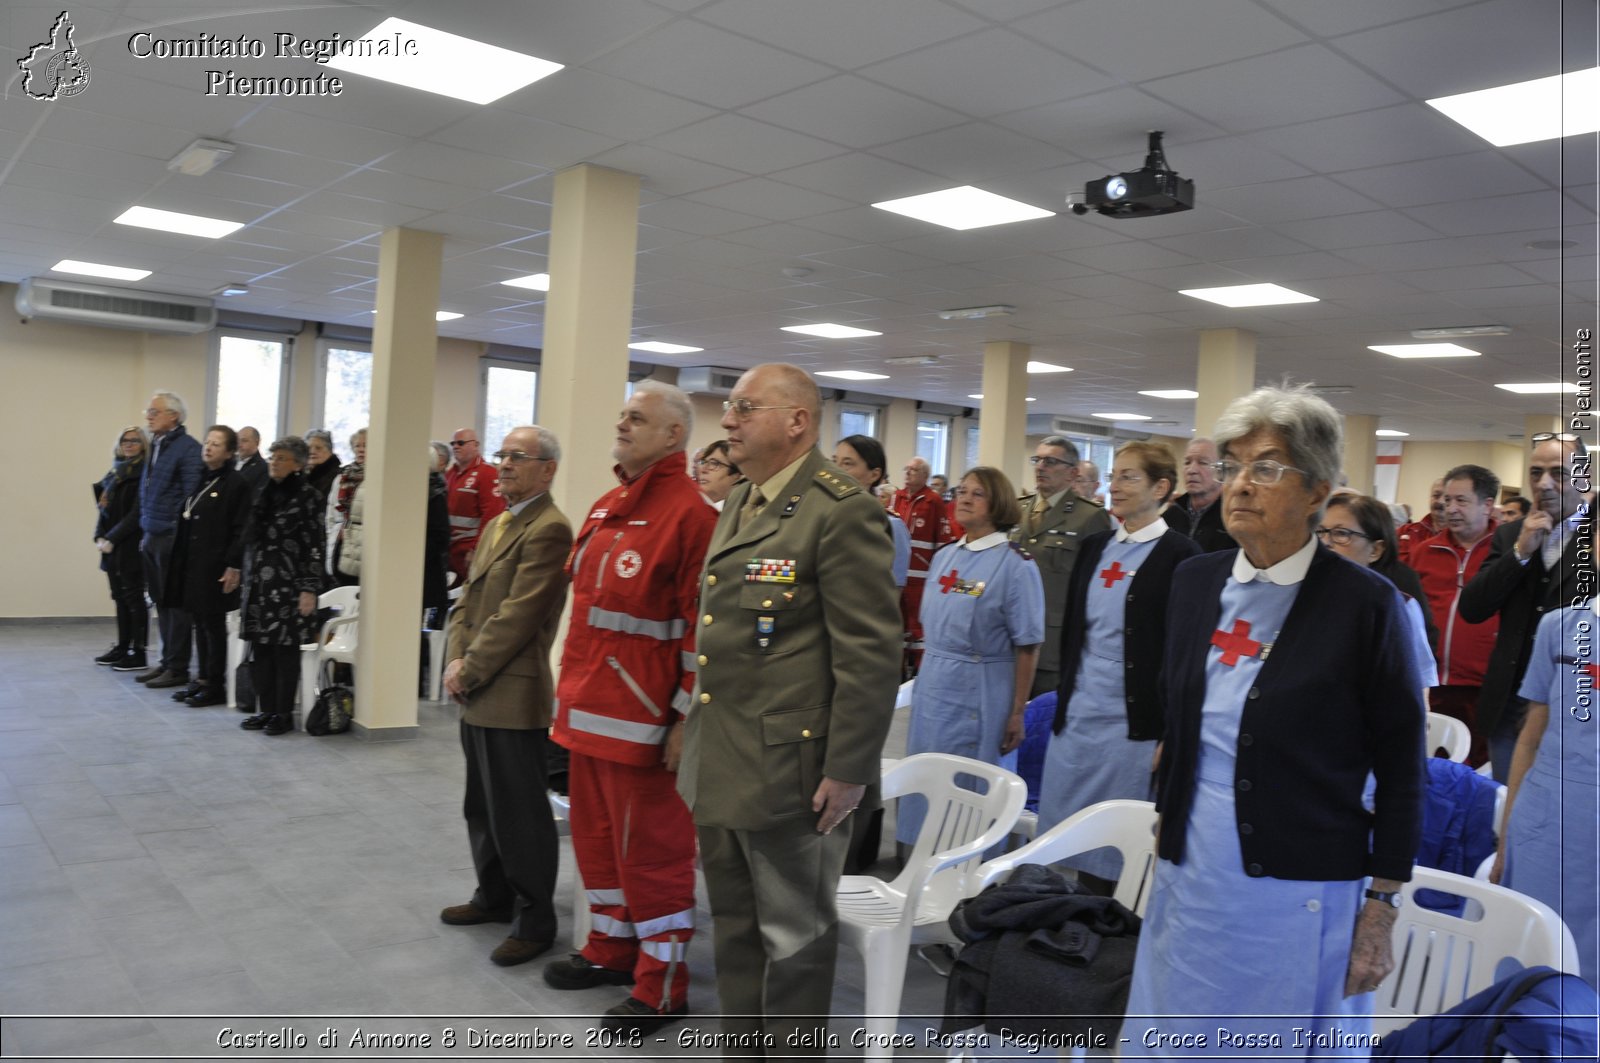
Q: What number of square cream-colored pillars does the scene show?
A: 6